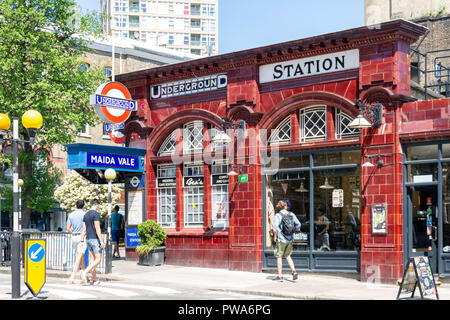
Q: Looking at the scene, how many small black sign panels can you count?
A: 3